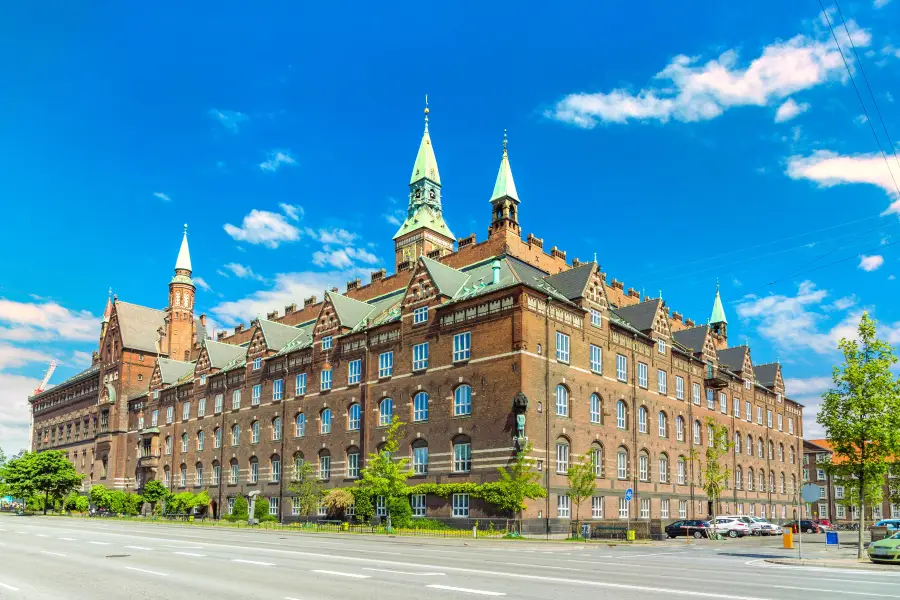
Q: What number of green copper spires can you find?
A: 4